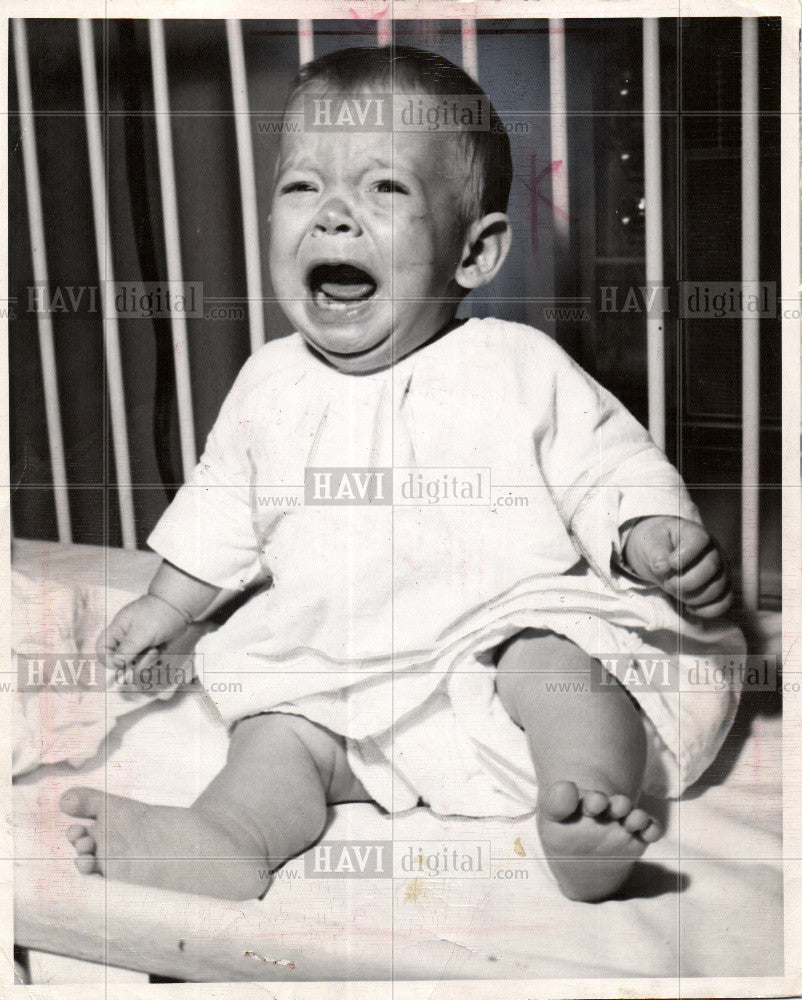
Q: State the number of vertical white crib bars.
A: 10